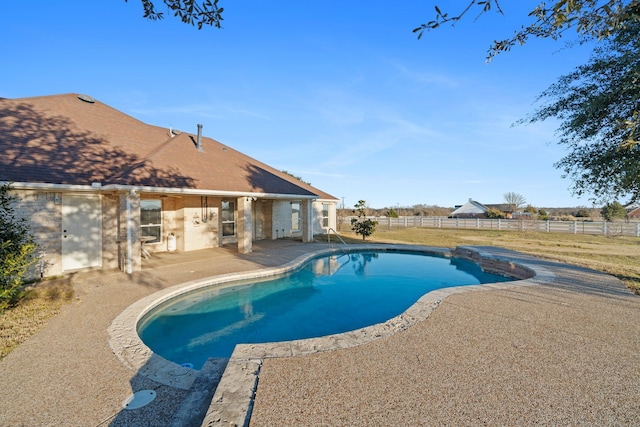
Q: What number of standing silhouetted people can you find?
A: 0